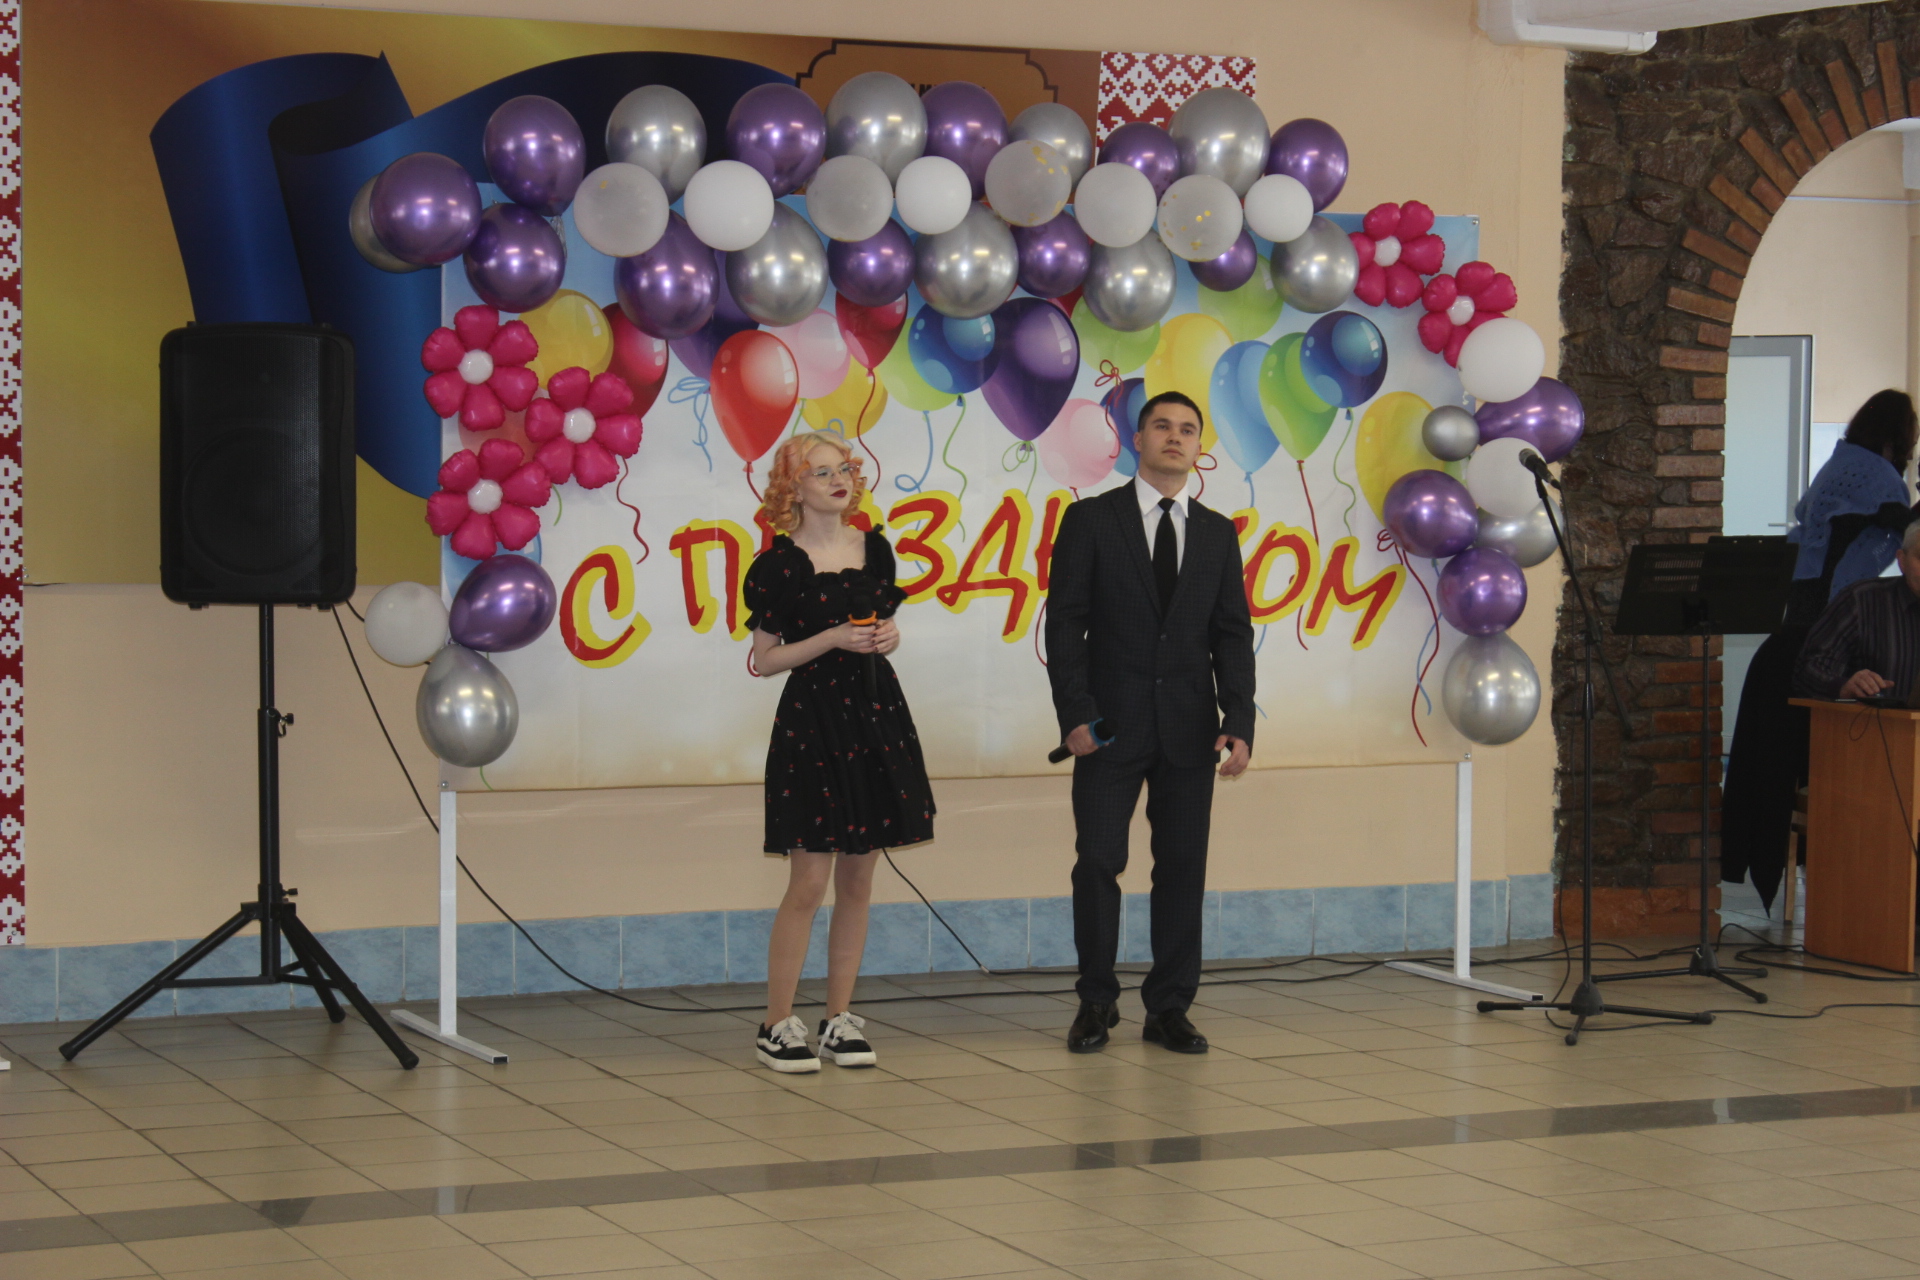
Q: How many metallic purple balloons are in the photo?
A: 15